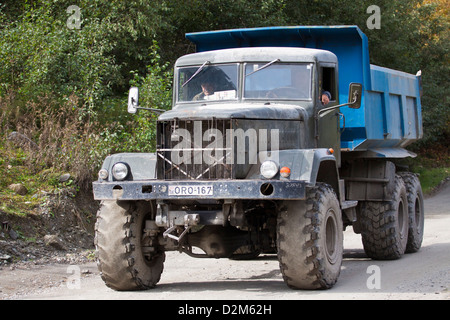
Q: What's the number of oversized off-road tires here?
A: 4